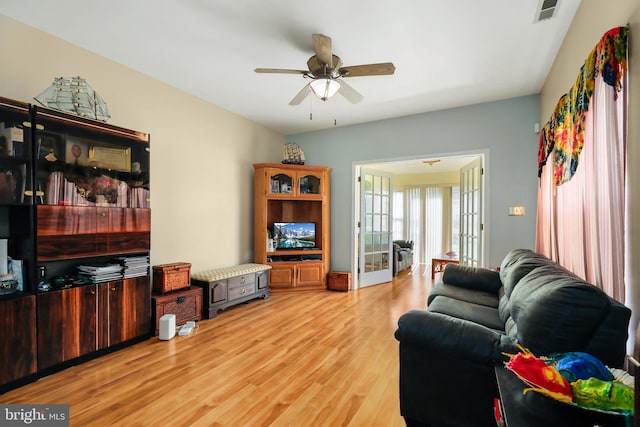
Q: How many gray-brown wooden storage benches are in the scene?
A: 1